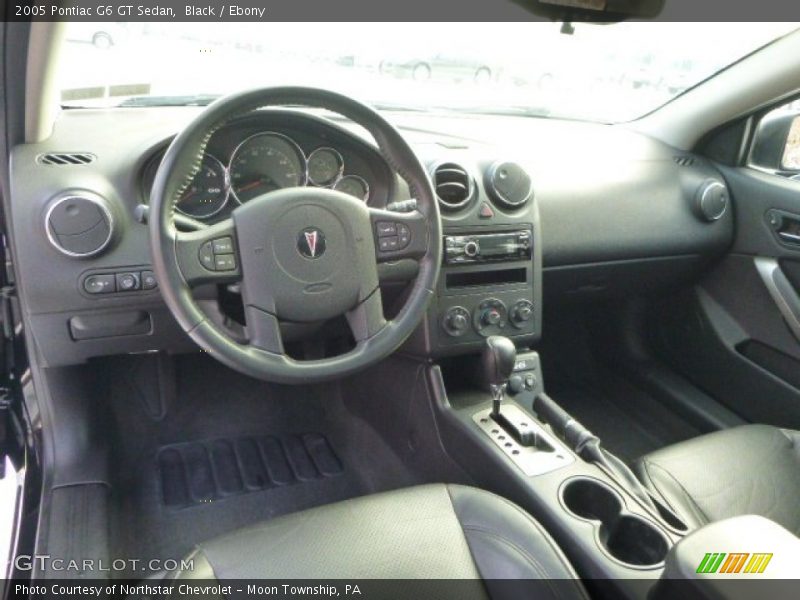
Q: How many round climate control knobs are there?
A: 3